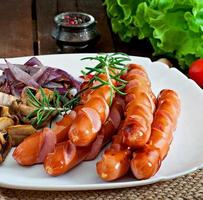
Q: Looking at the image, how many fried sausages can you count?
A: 6